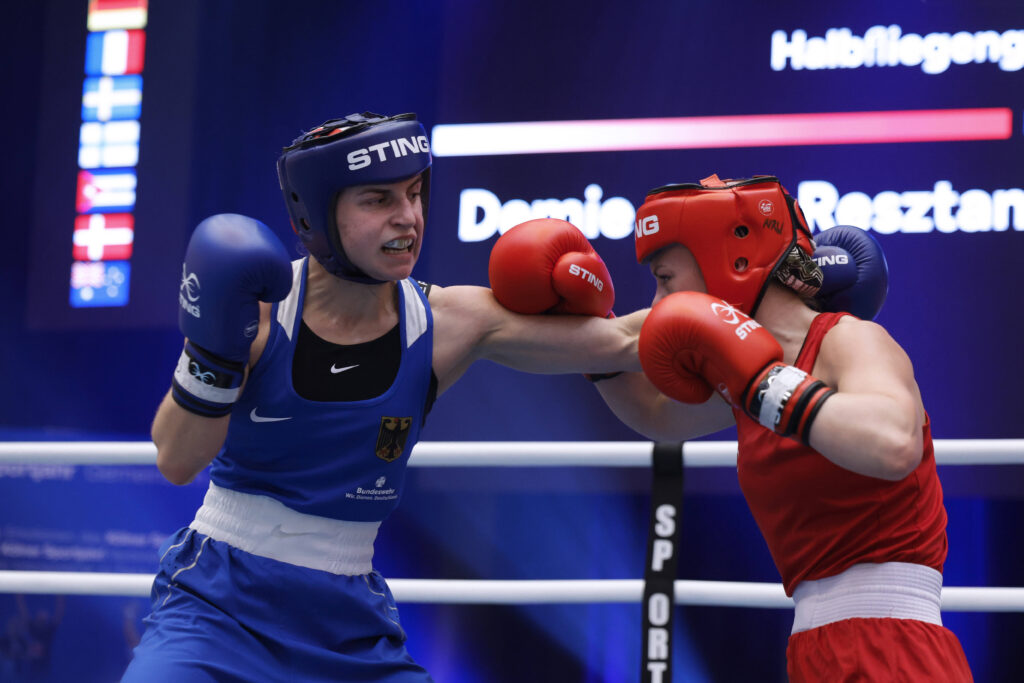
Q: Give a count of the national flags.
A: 7